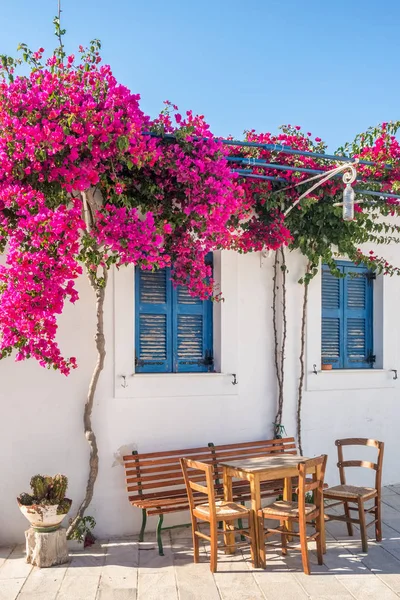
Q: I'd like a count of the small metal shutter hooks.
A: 4